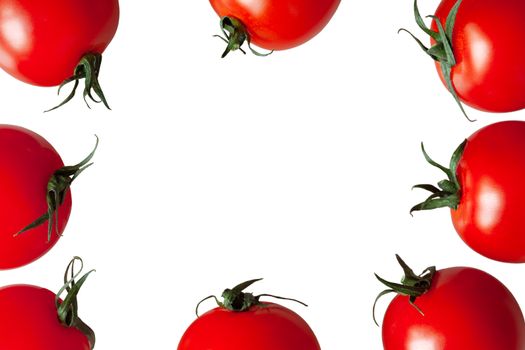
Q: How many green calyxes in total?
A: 8